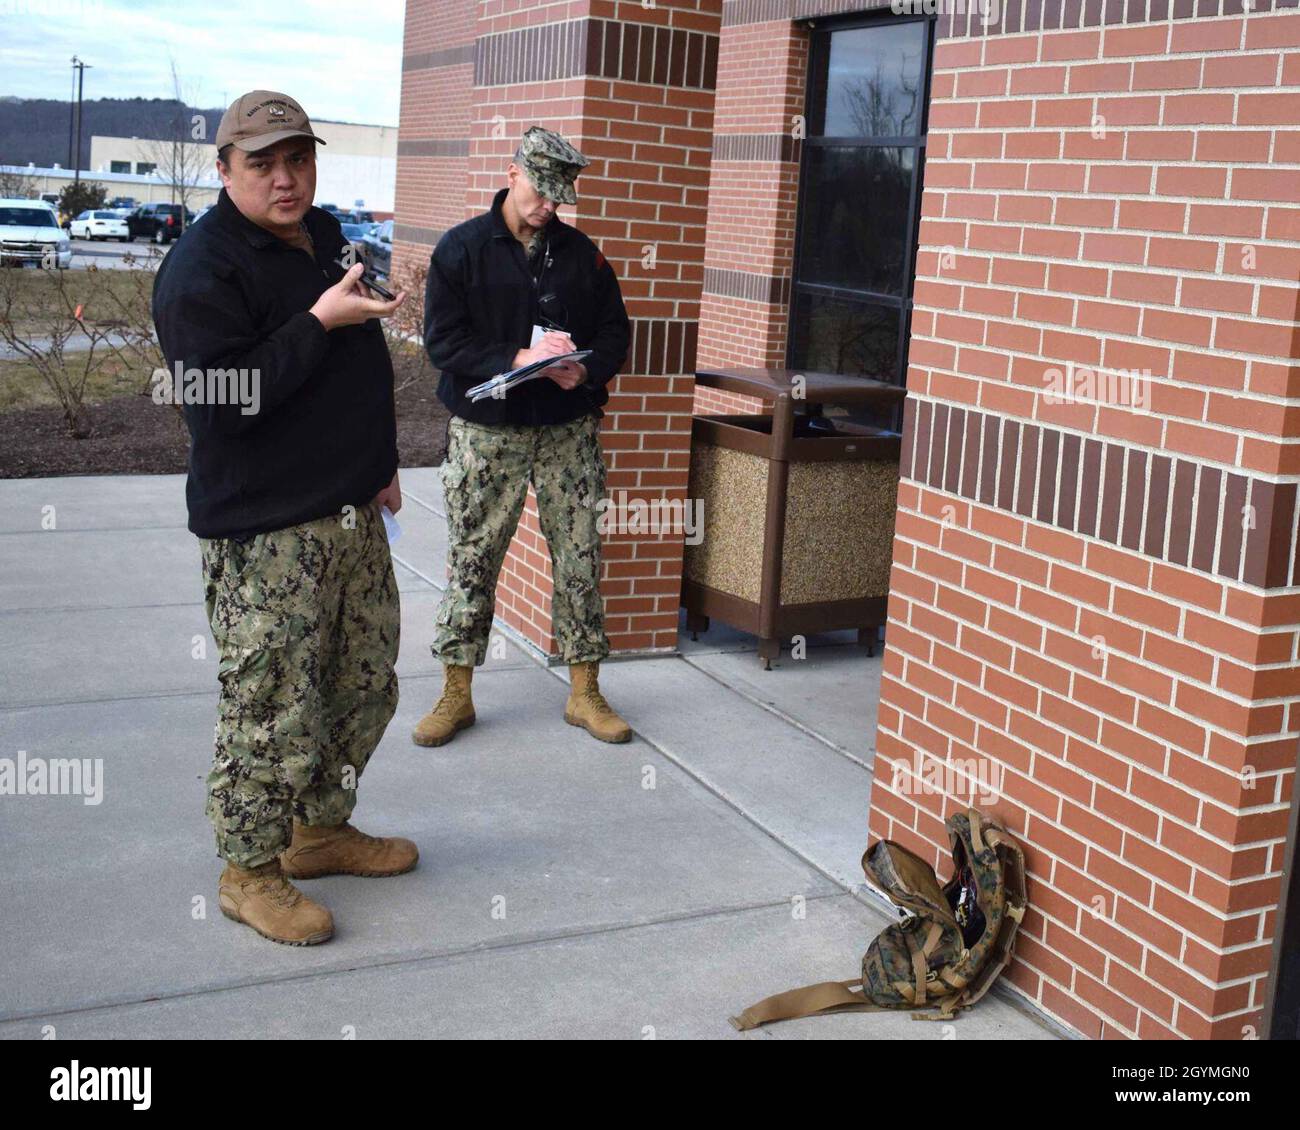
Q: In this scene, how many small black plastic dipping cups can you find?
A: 0